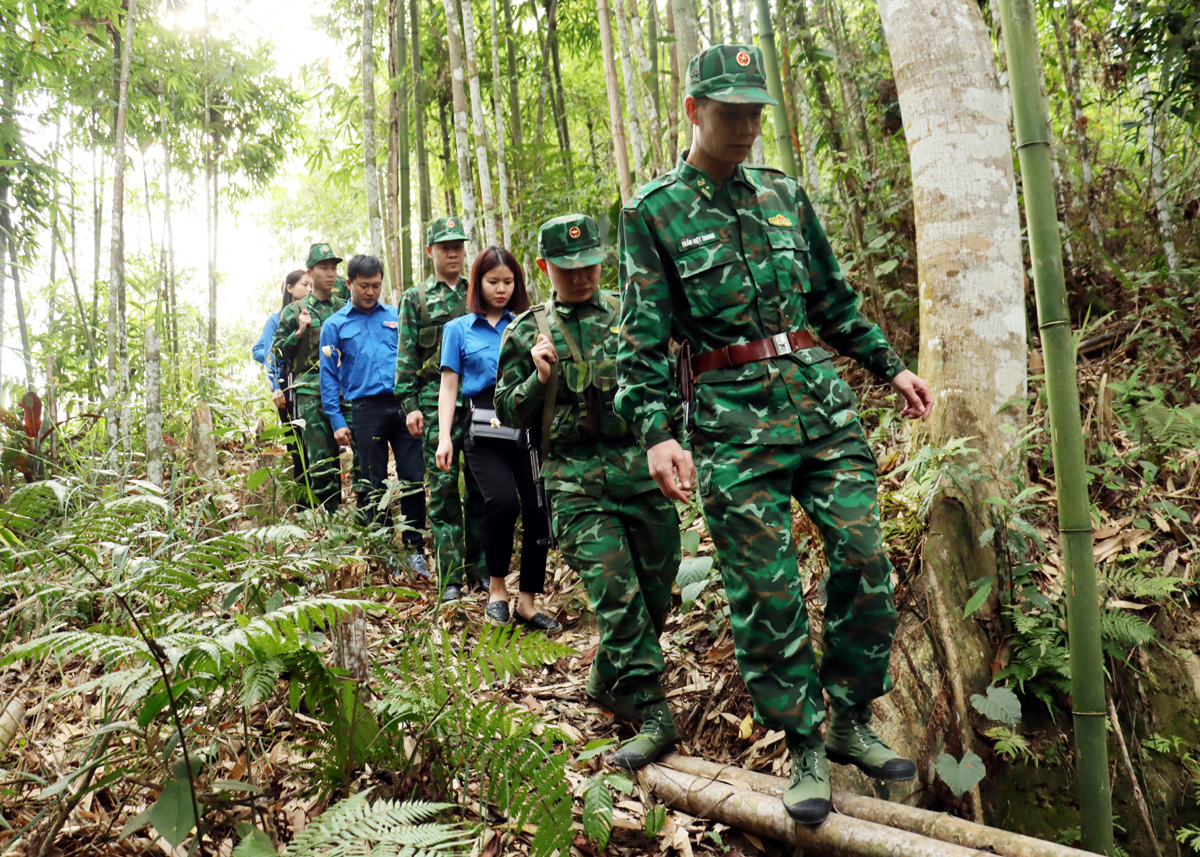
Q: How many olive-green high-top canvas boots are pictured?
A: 4